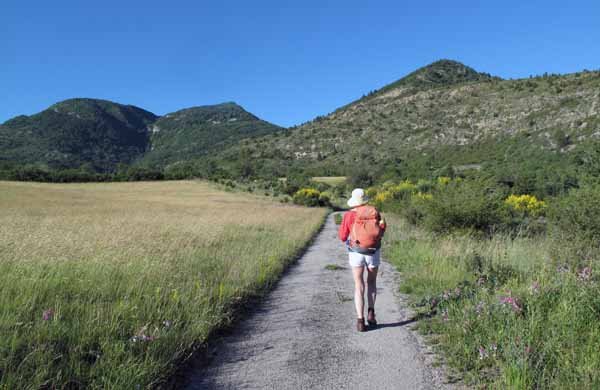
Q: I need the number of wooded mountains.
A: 3